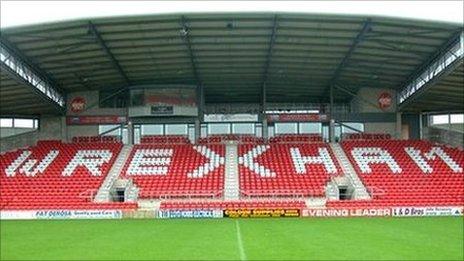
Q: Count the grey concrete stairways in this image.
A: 3